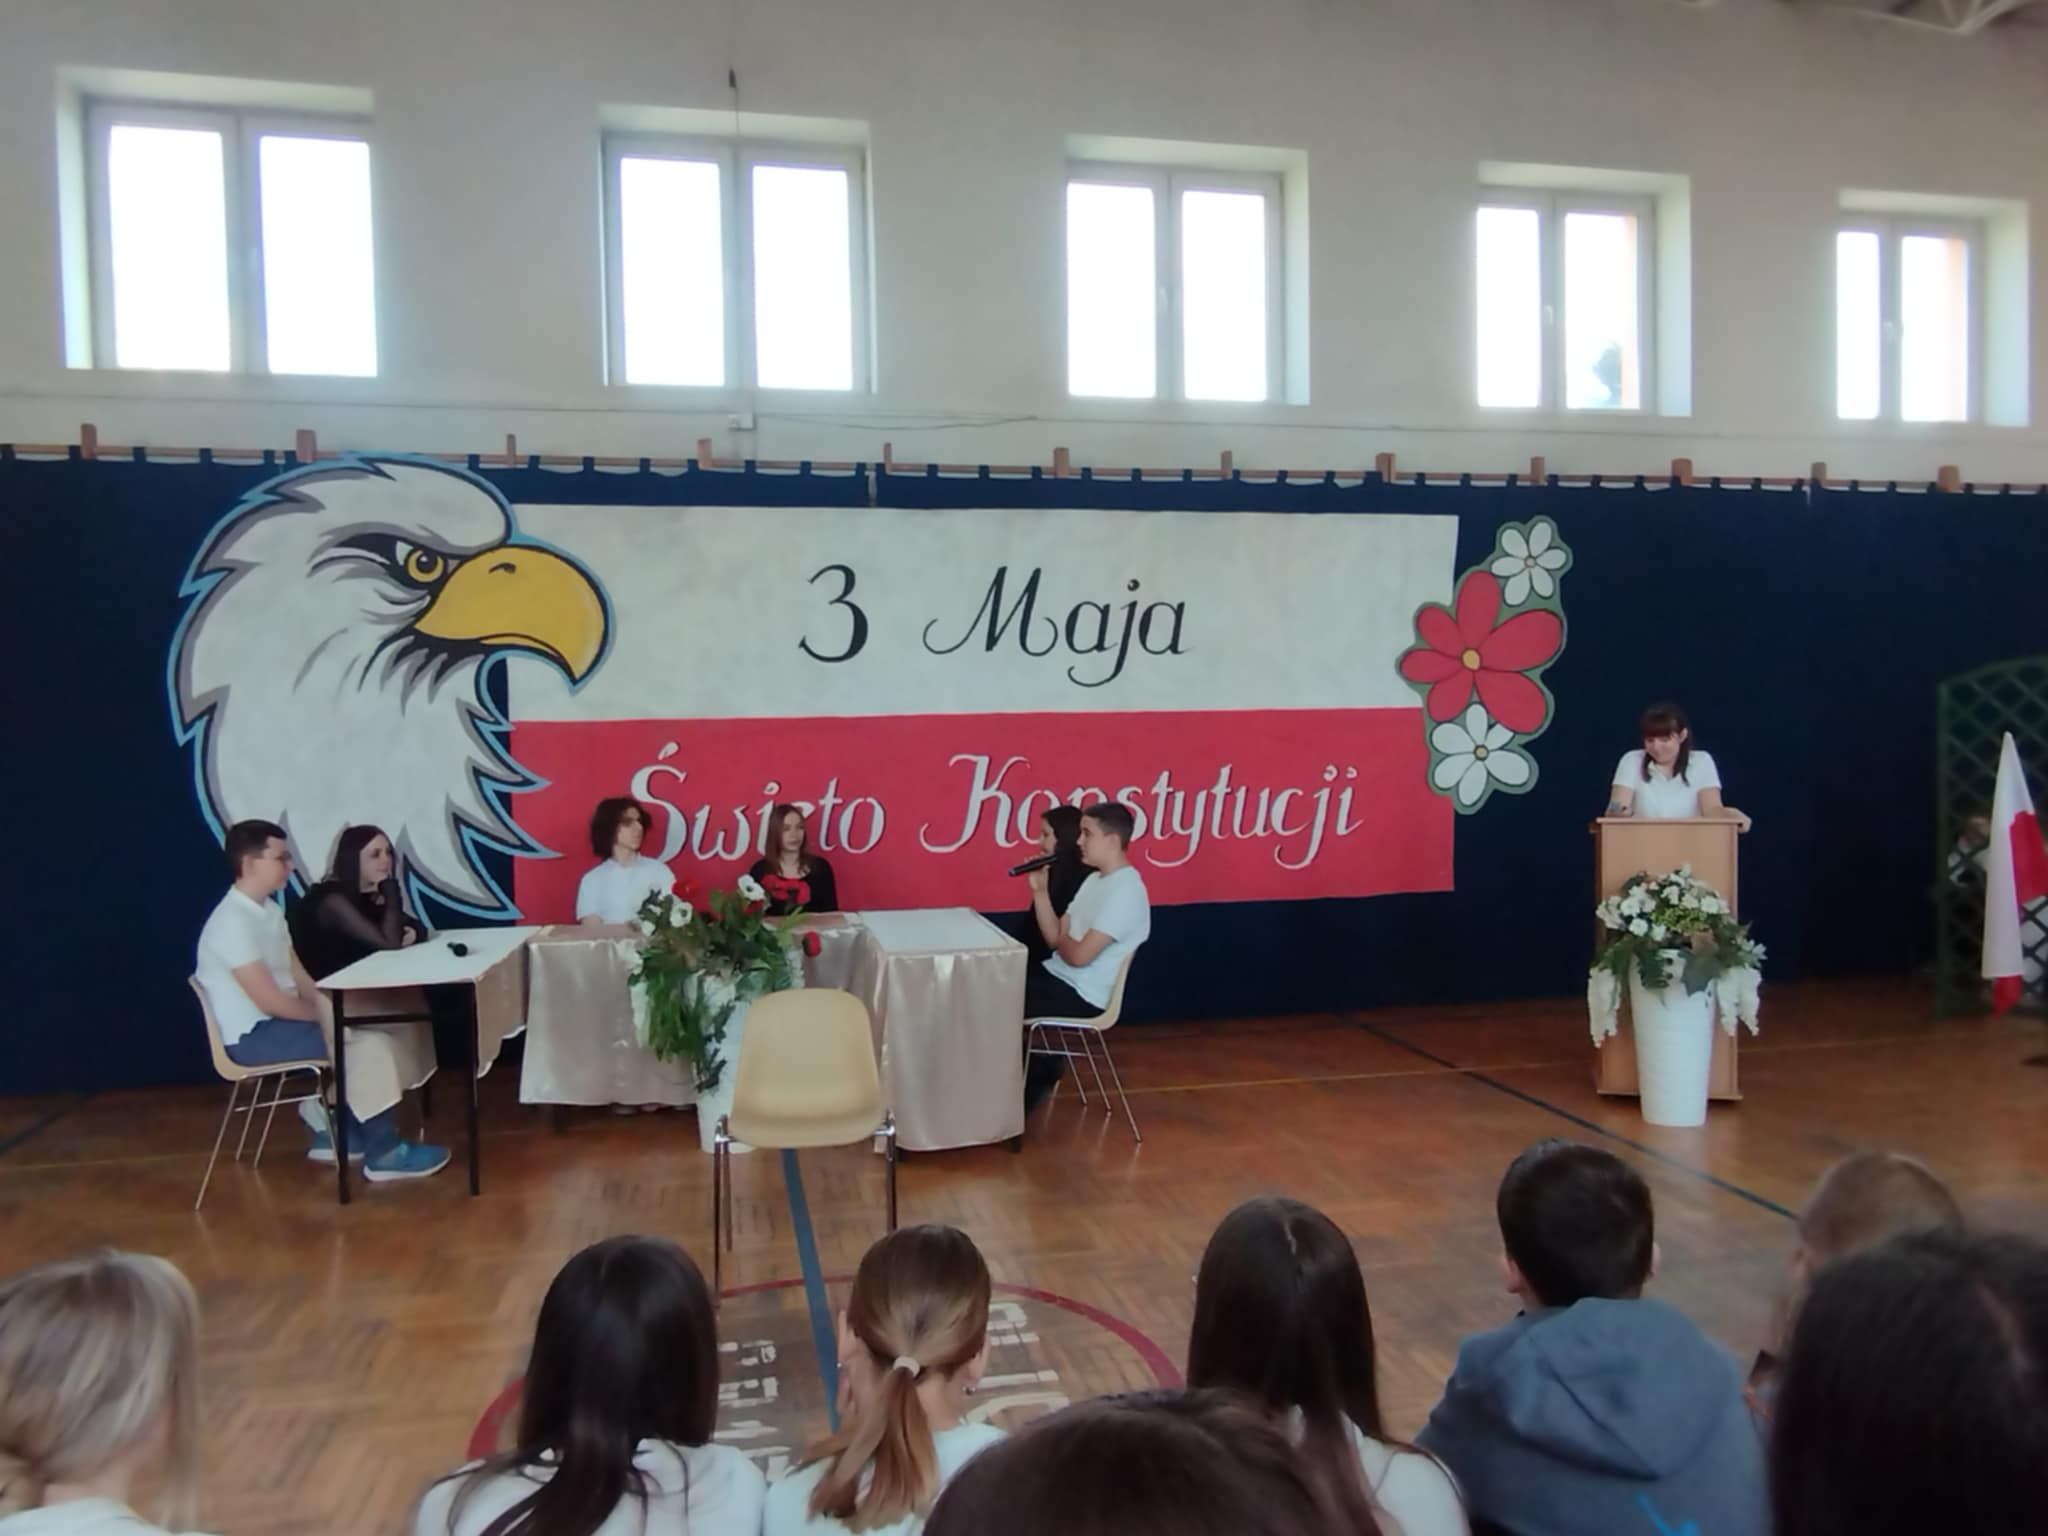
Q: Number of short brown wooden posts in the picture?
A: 12